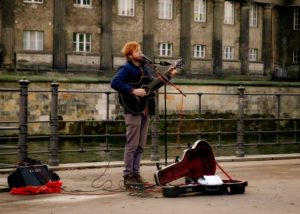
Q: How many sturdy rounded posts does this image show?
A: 4